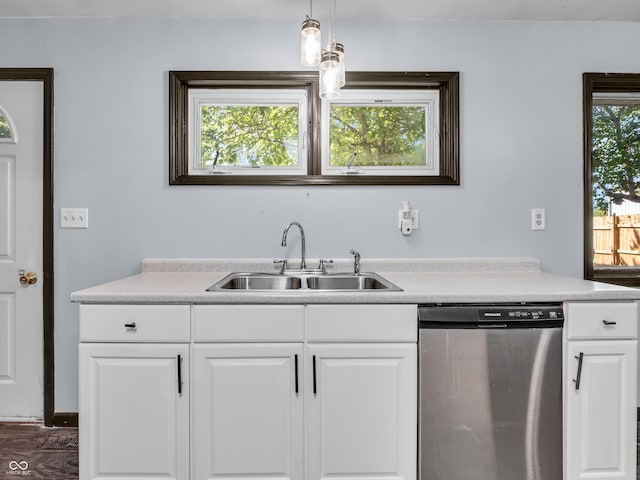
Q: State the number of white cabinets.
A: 4